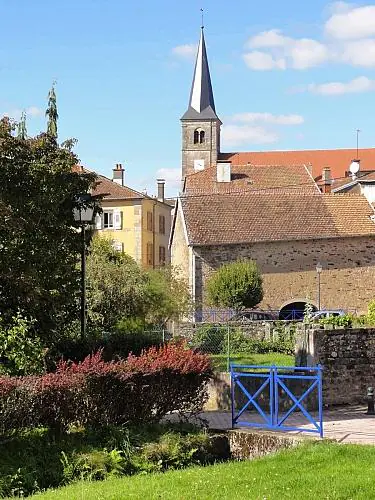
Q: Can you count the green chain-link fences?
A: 1